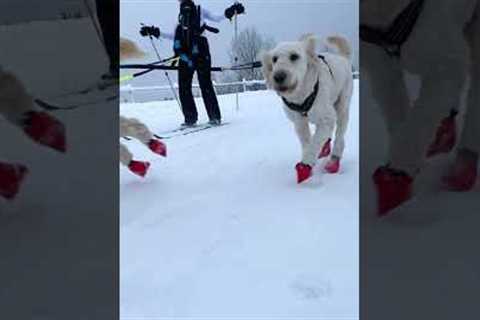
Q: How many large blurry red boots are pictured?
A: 5